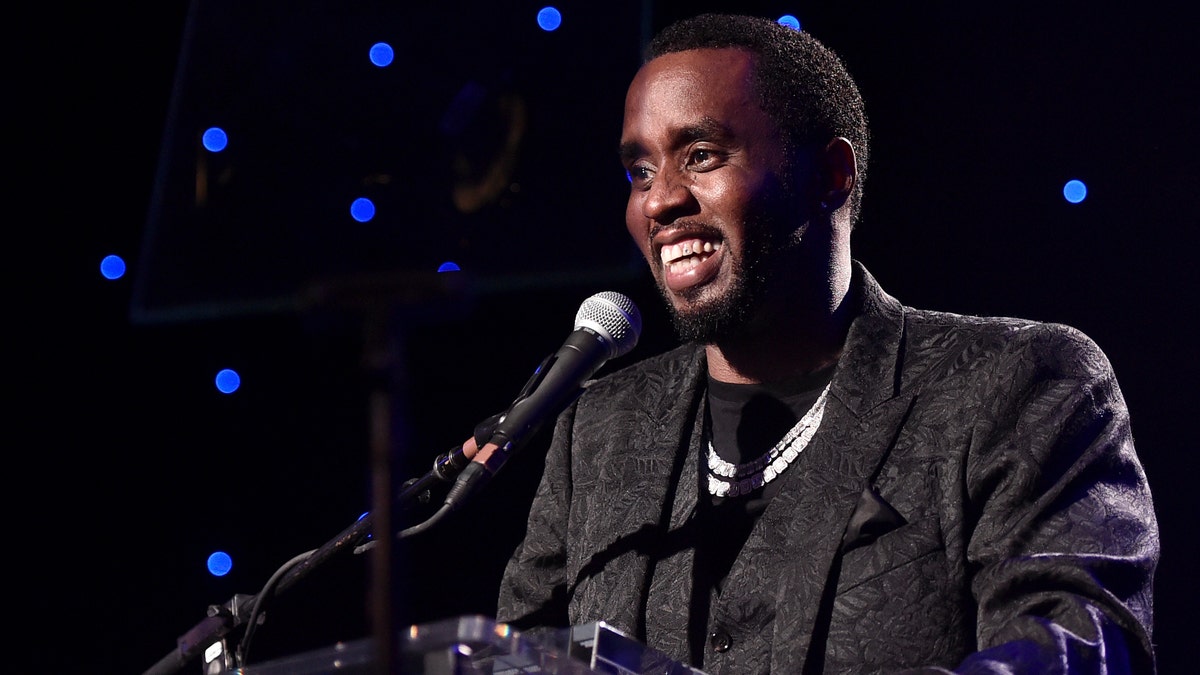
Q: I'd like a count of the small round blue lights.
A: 10